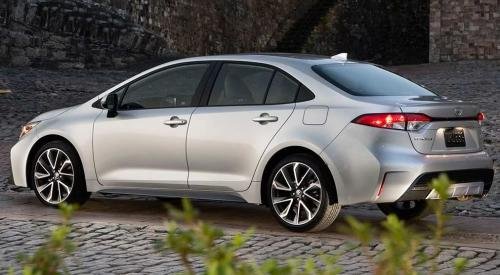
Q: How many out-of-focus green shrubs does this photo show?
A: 3